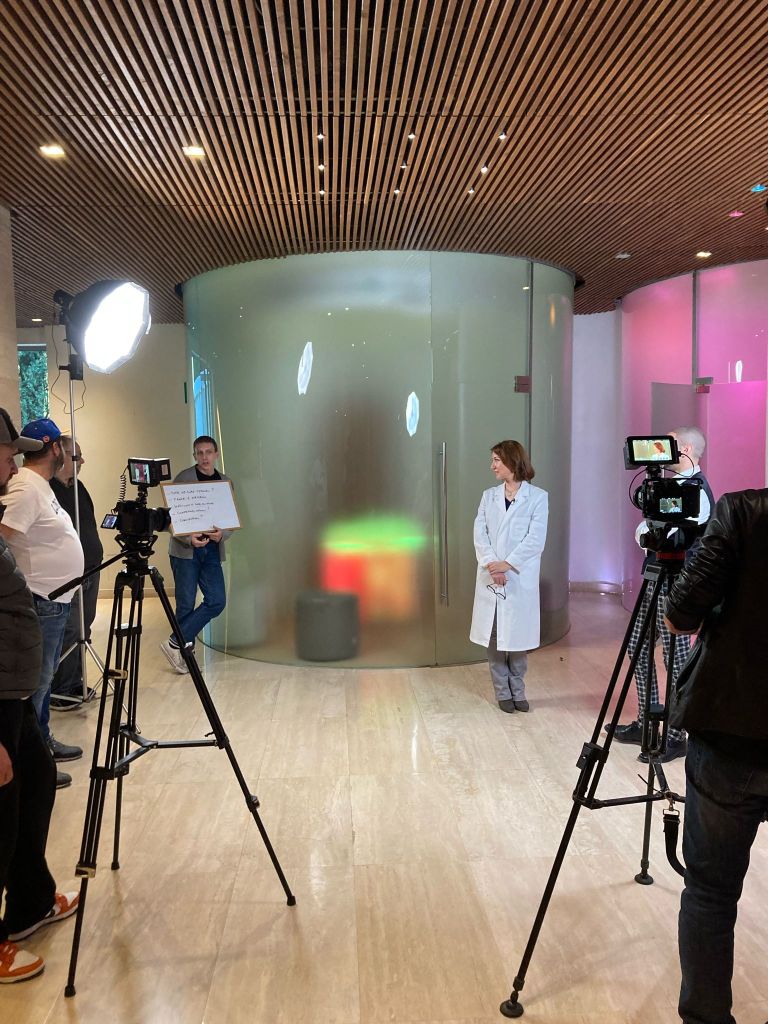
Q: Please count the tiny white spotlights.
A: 9